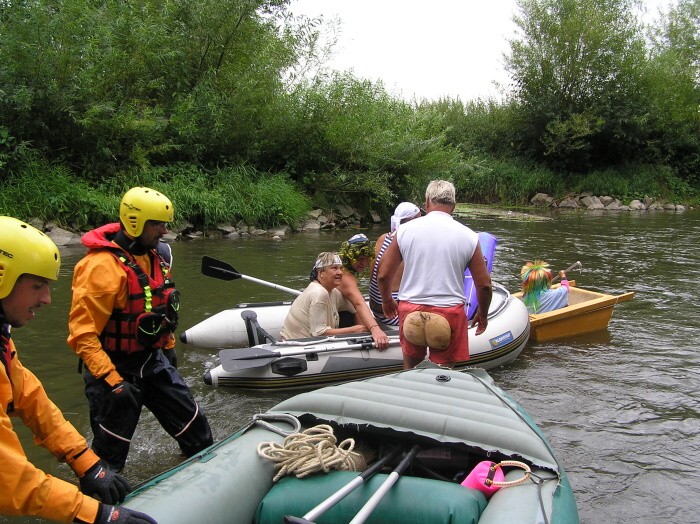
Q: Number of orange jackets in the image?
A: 2